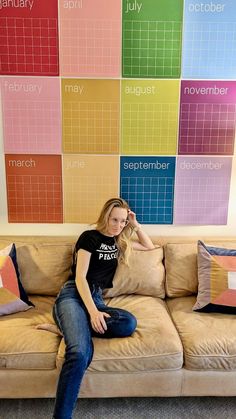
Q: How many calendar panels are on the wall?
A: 12